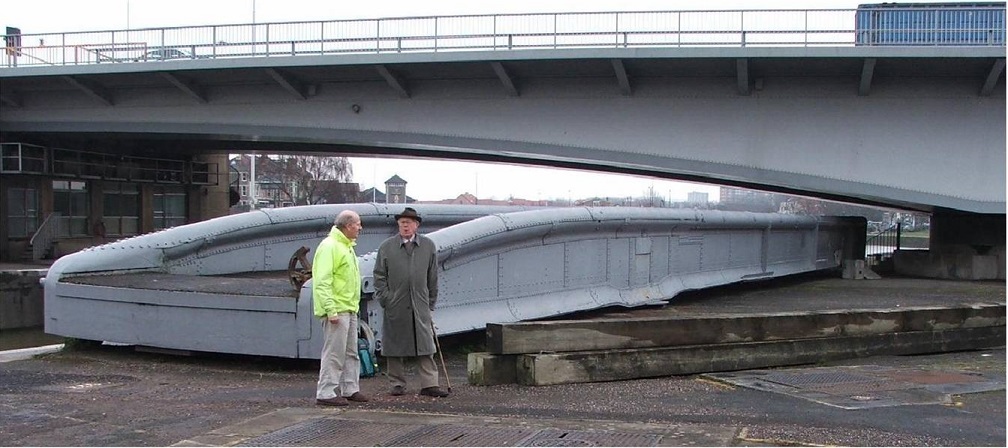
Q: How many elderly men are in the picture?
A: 2